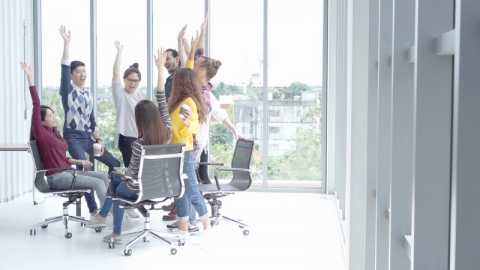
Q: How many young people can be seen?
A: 7